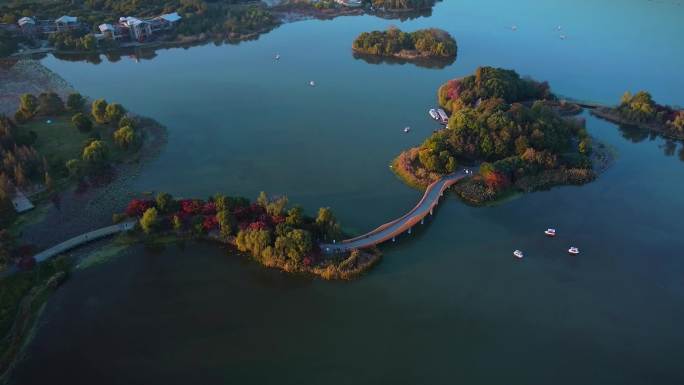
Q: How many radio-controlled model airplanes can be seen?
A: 0